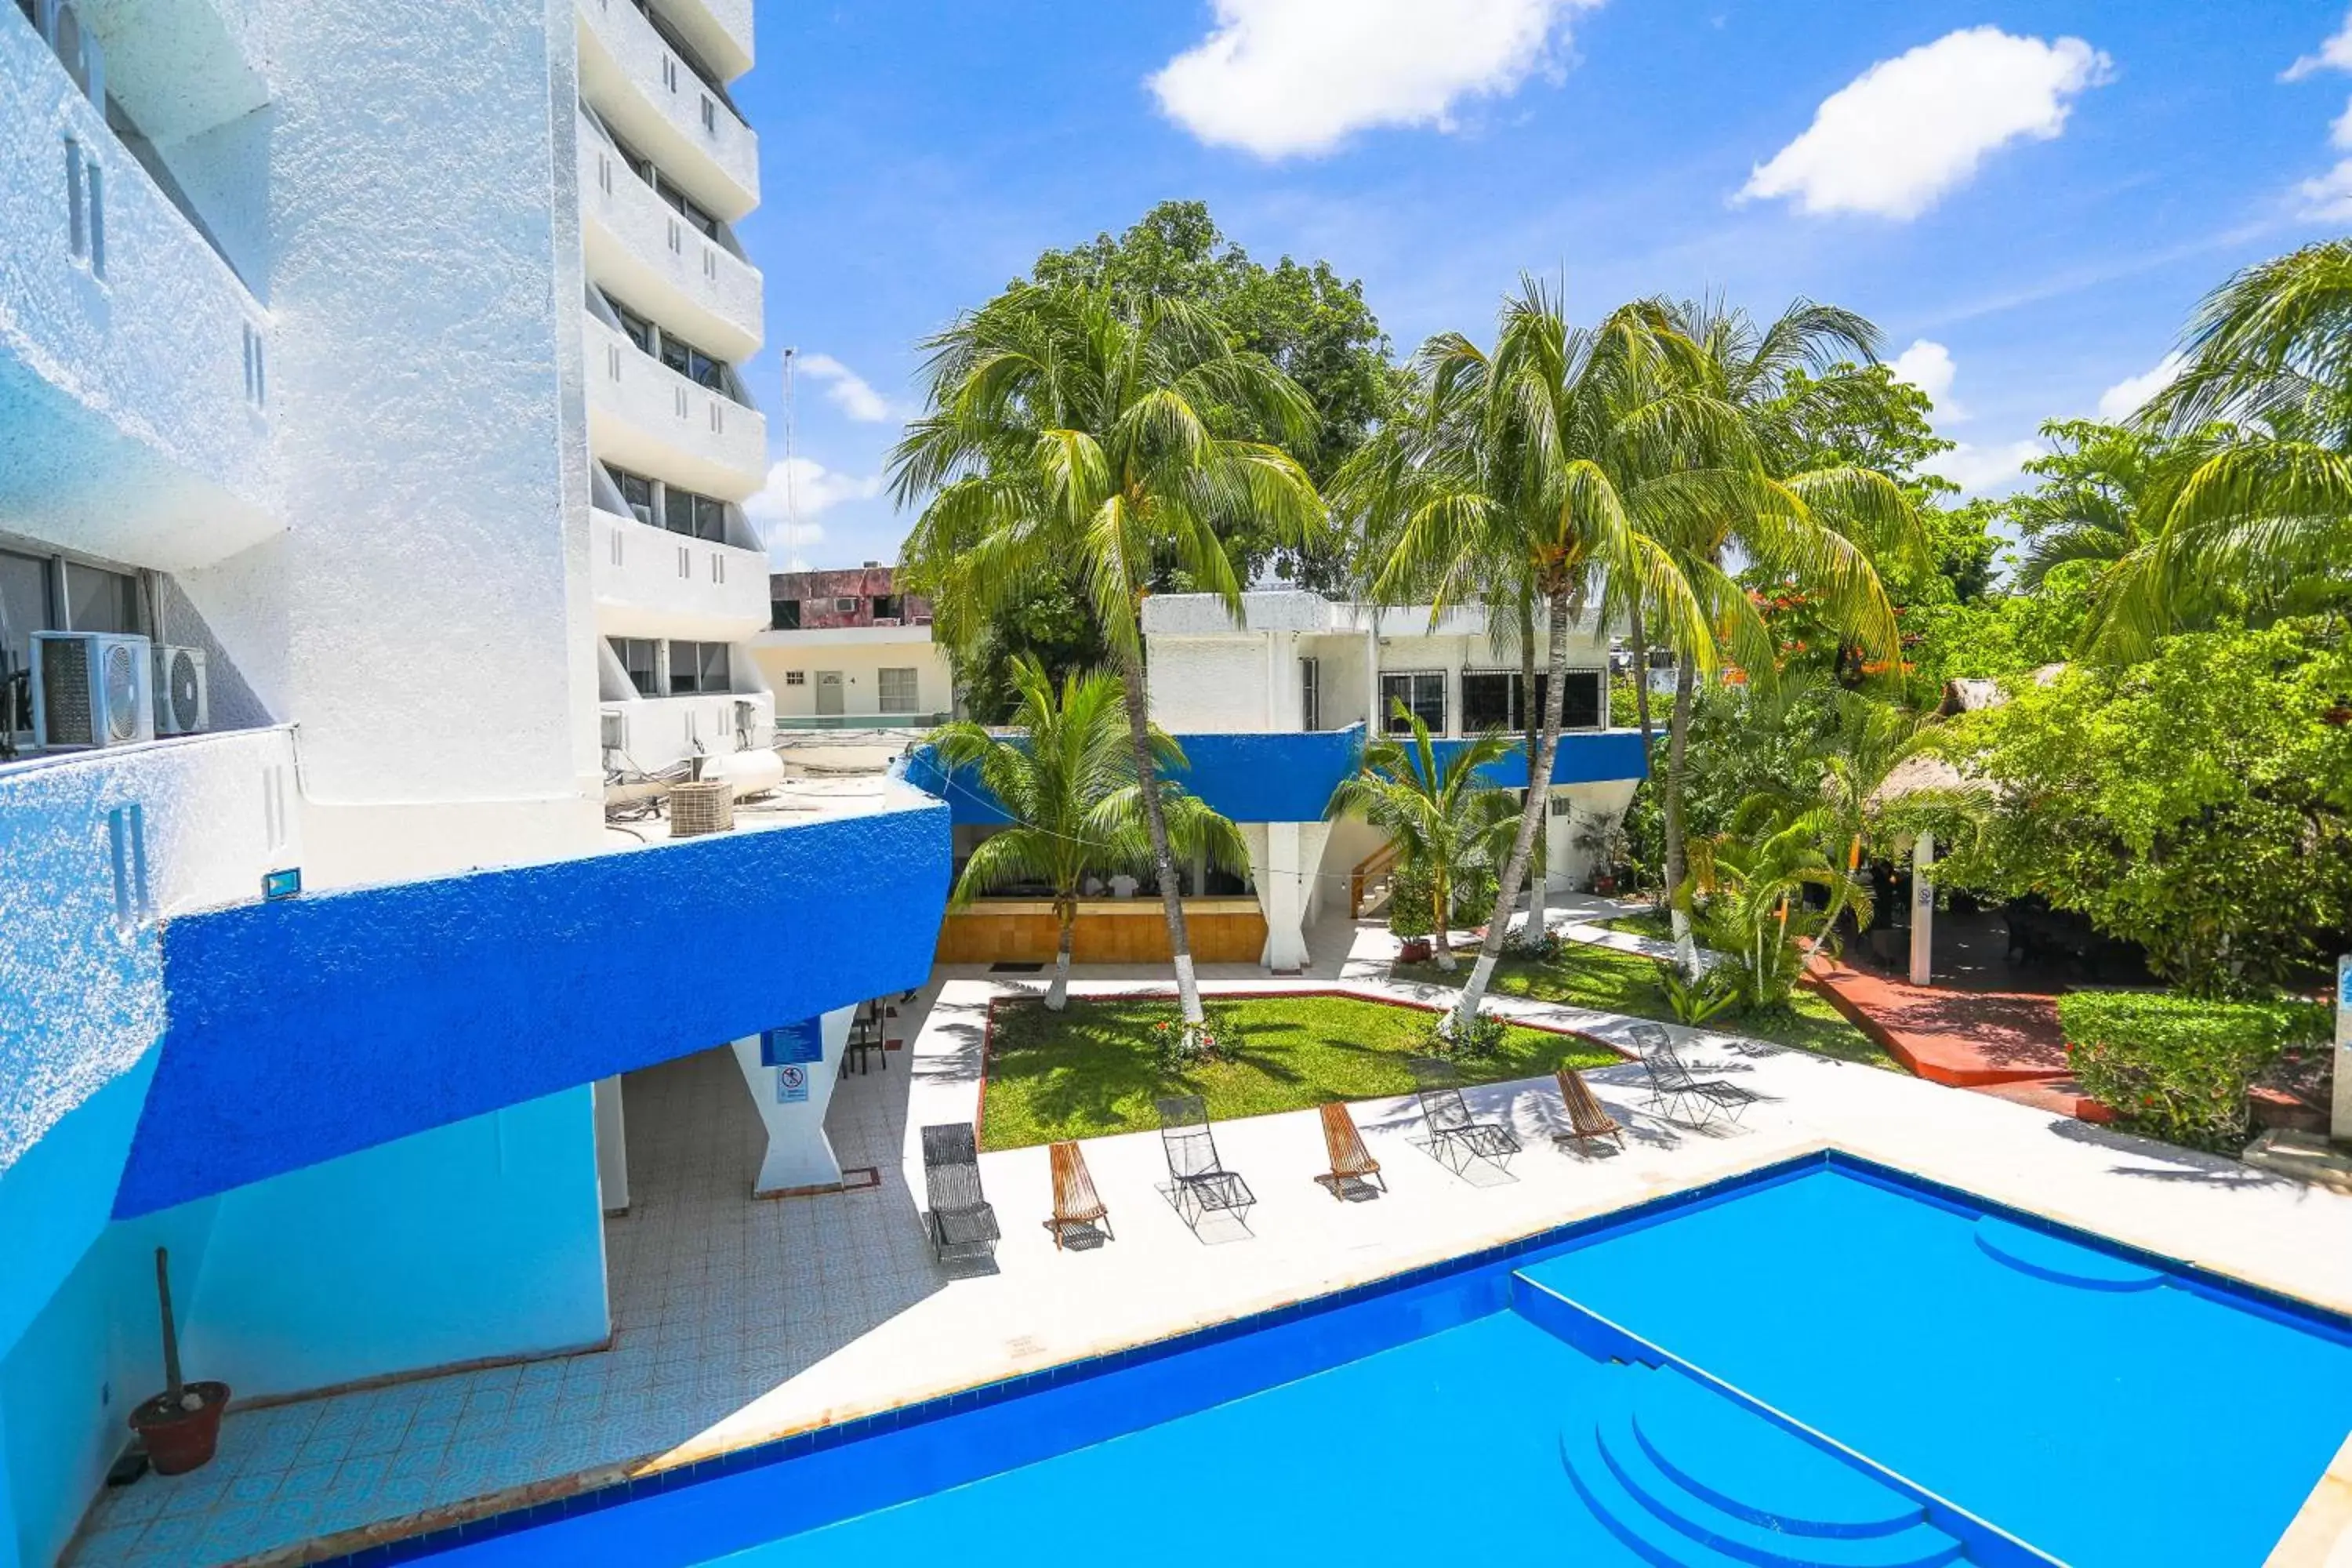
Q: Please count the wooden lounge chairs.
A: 3